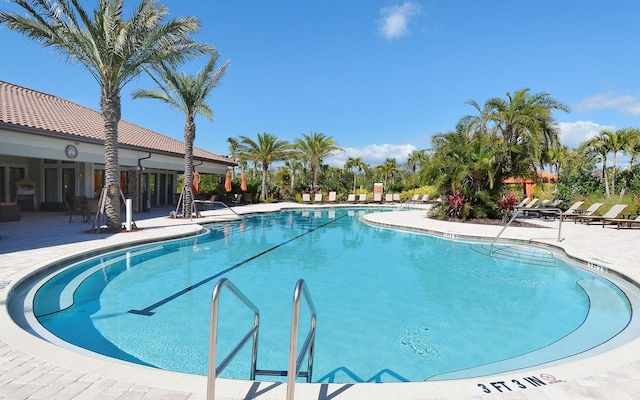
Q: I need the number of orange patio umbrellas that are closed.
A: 3